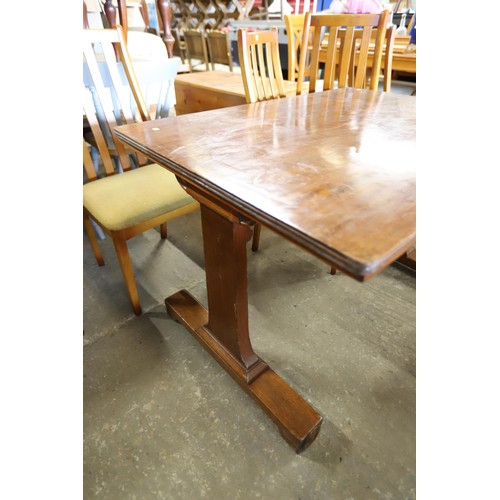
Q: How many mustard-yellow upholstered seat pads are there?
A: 1